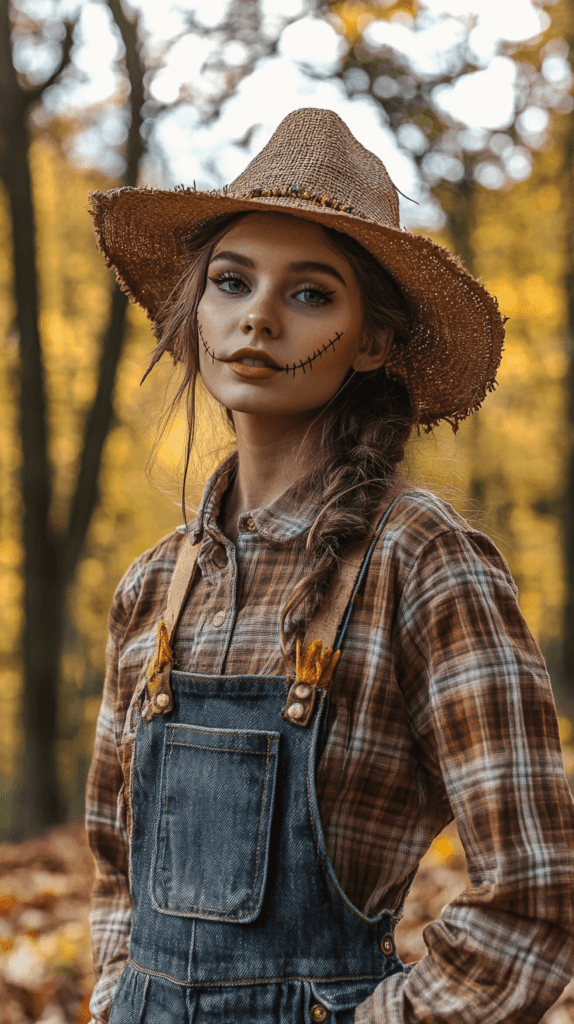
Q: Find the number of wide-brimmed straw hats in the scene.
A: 1